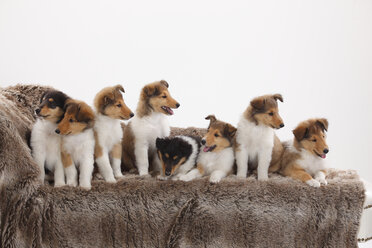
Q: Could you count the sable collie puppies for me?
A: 6